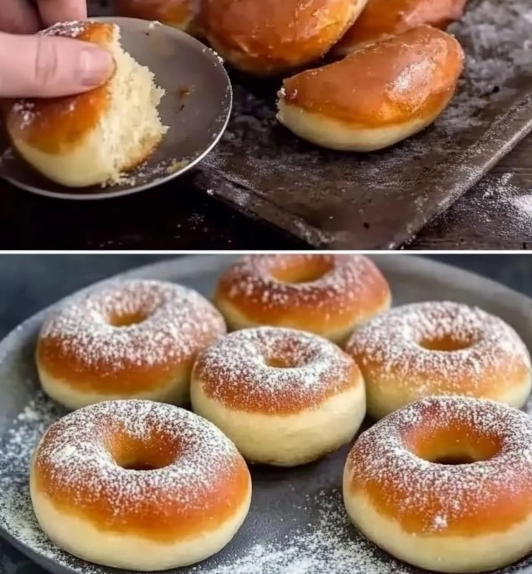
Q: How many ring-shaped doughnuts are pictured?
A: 6